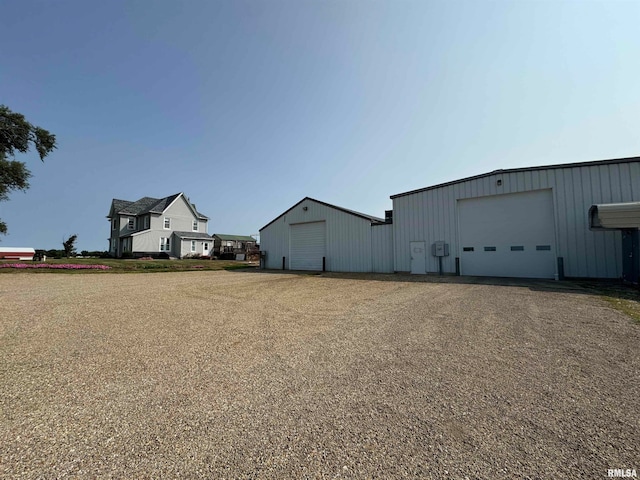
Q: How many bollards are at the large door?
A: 2